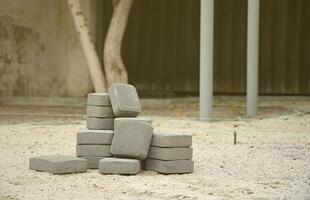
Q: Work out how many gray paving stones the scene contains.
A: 13